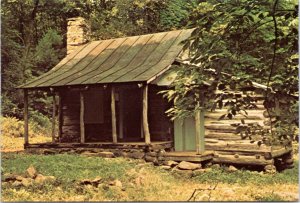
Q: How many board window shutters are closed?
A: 1